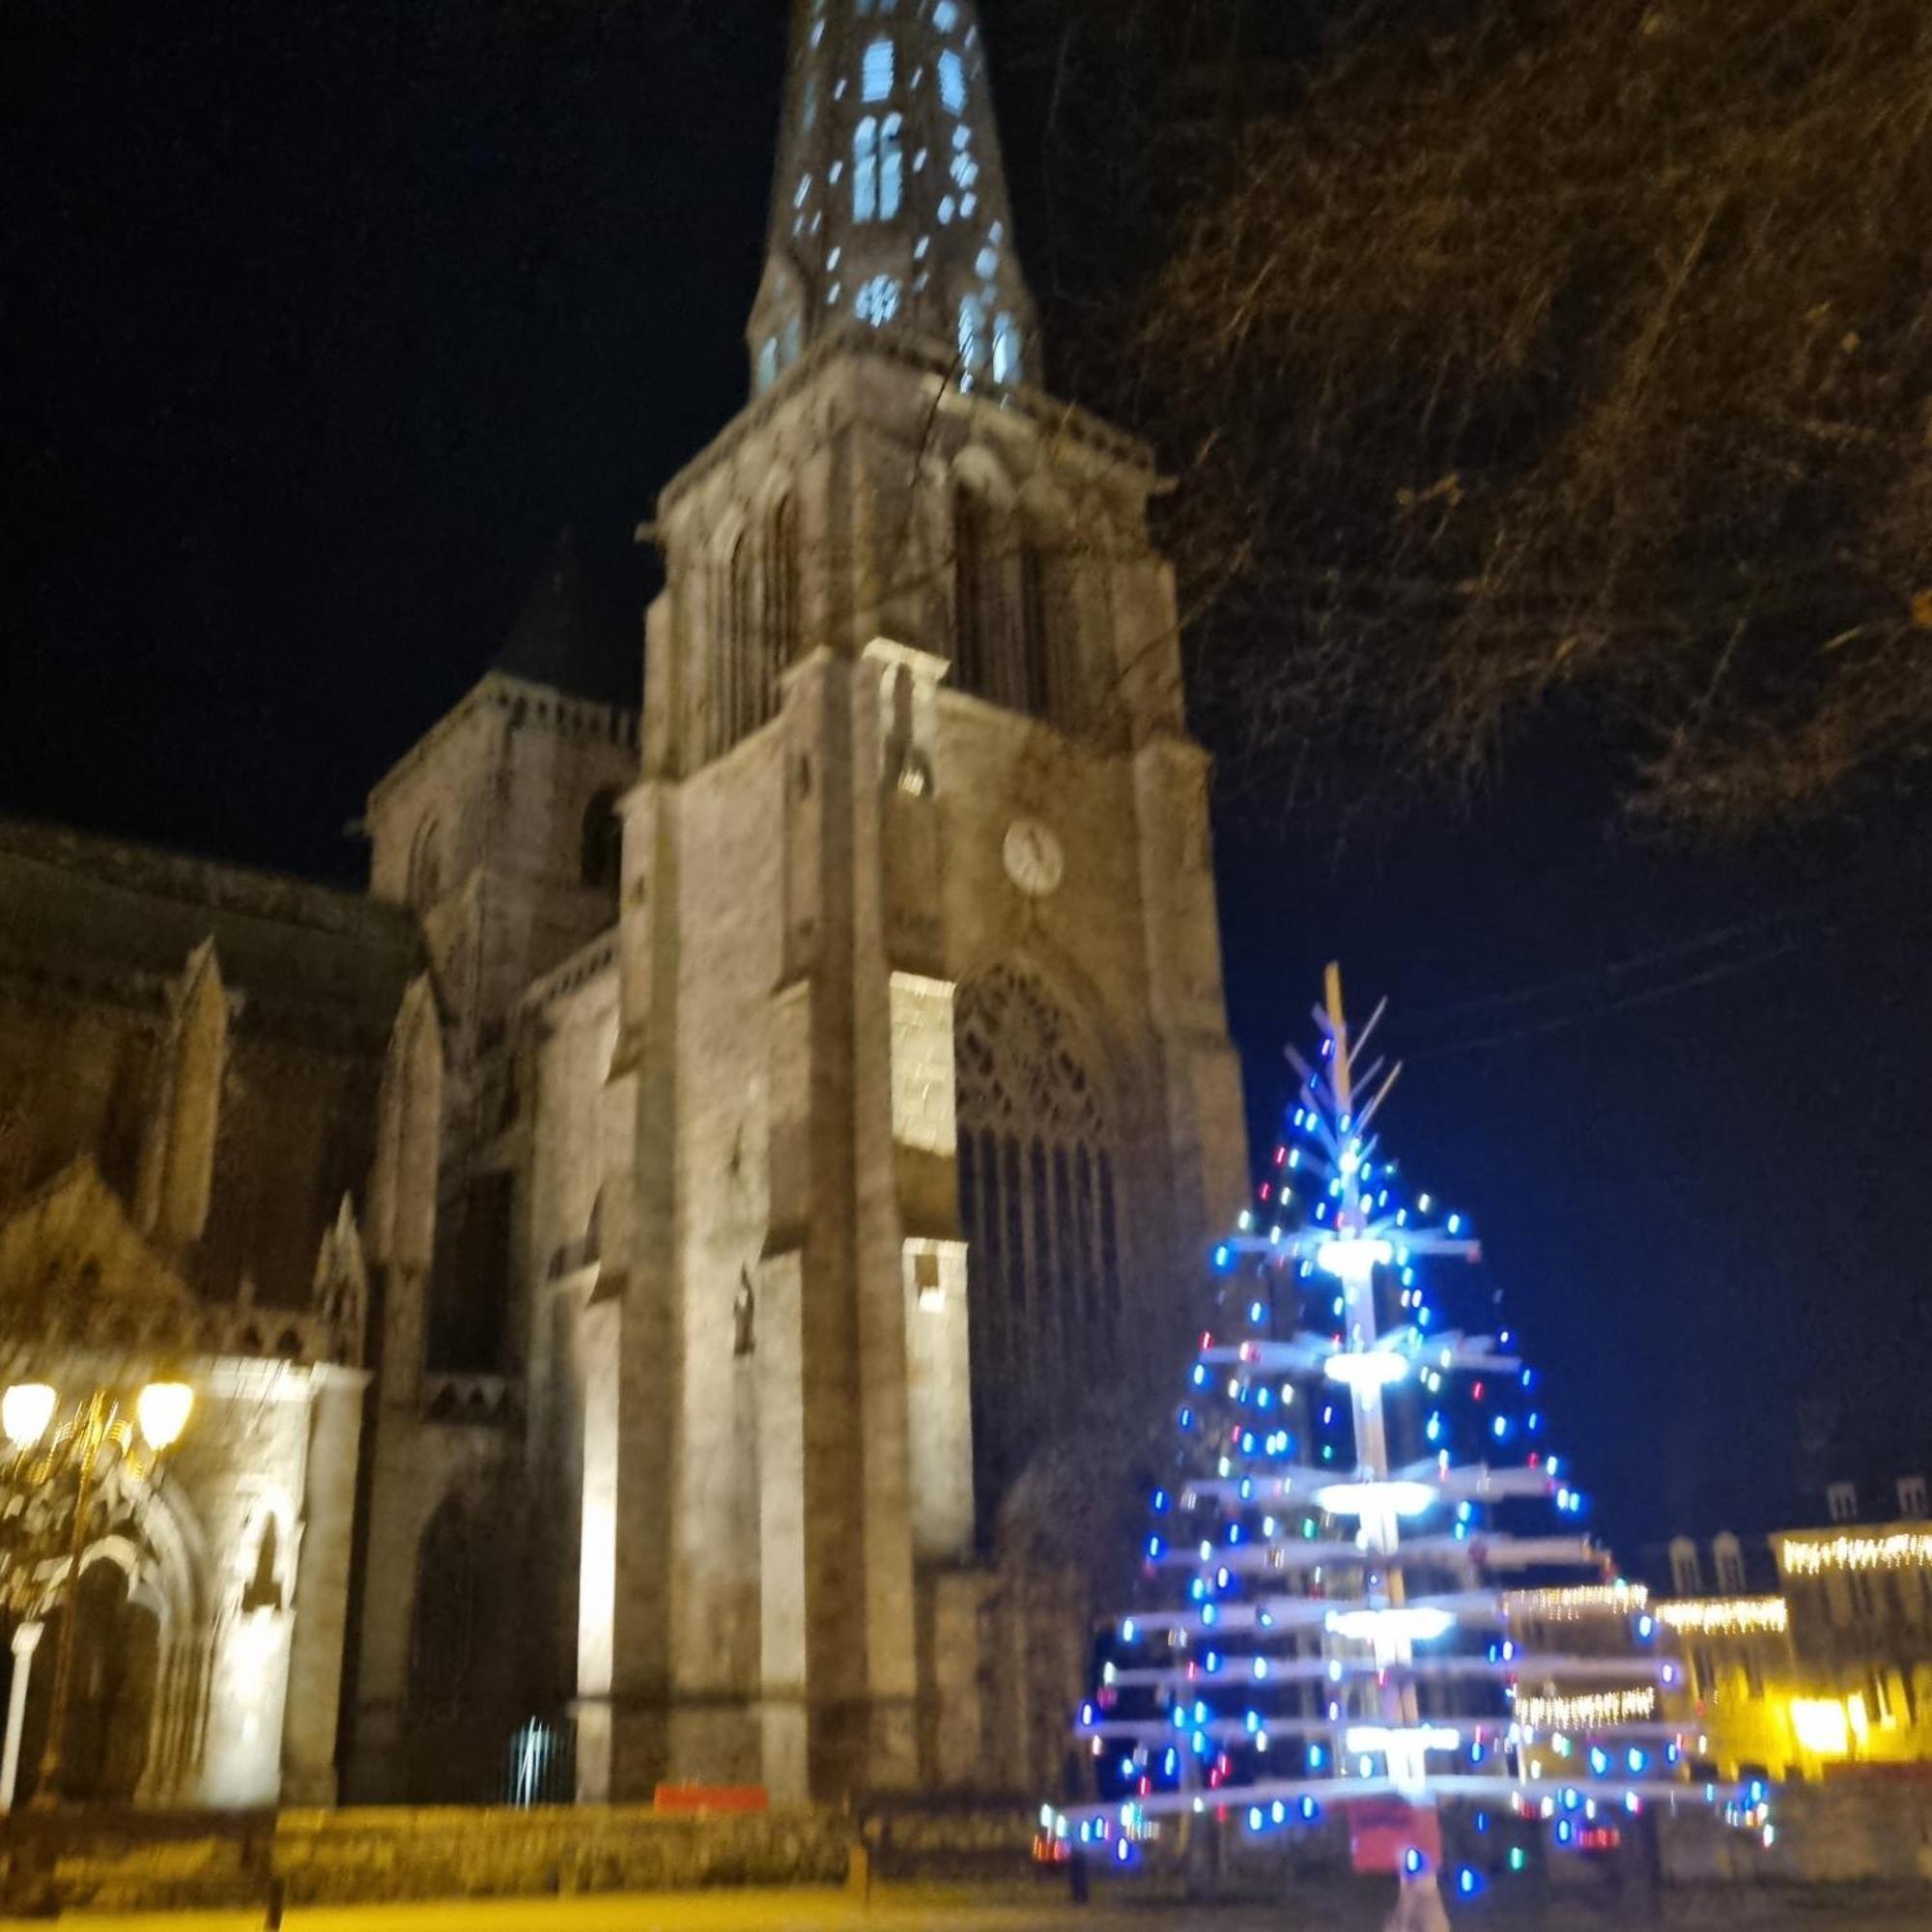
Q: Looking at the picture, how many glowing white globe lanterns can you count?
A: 2